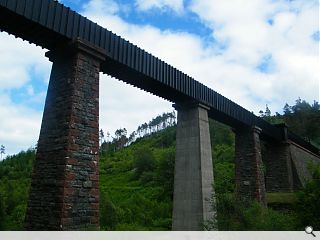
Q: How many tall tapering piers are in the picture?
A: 3